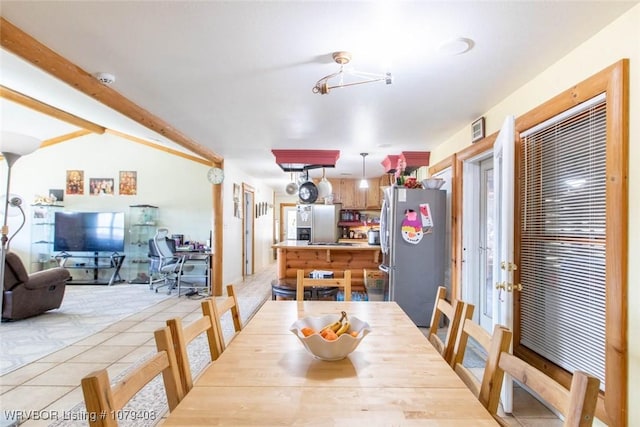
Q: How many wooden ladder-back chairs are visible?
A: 7